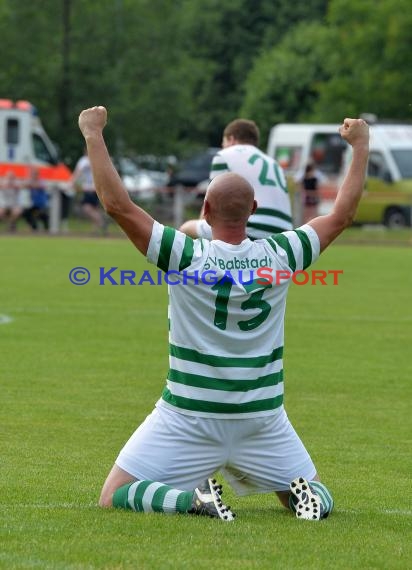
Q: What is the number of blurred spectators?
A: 4